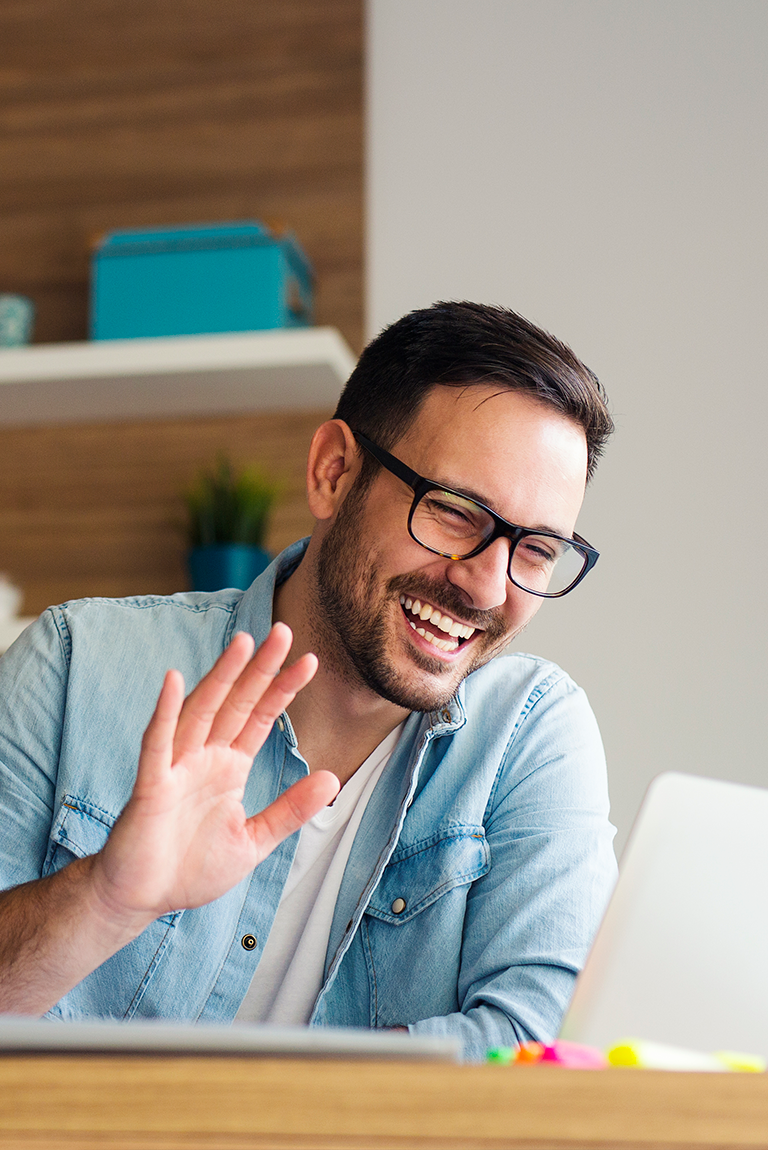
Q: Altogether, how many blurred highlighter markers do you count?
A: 4